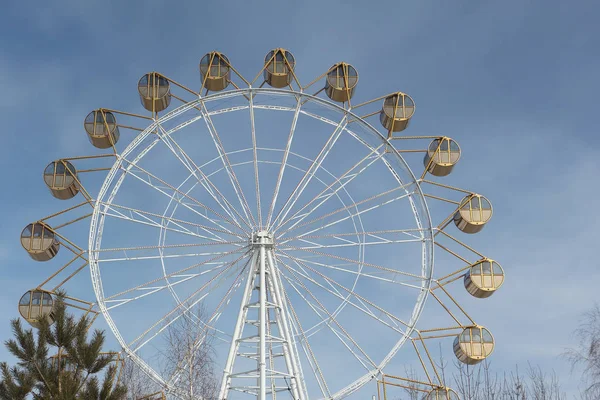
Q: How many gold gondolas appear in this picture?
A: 14